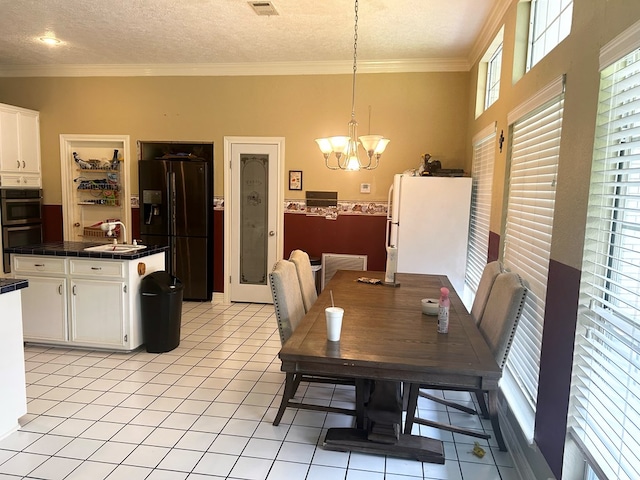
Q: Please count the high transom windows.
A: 2